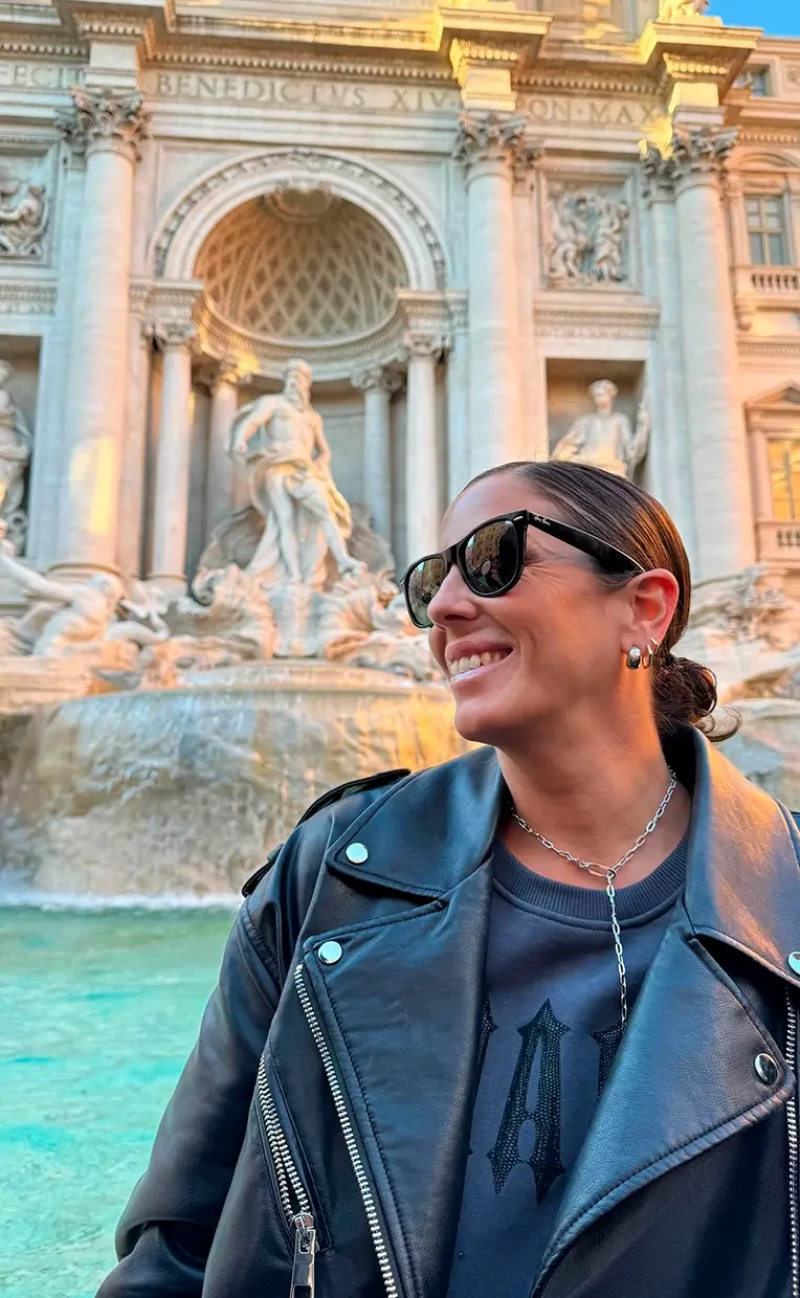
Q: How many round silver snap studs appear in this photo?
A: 4